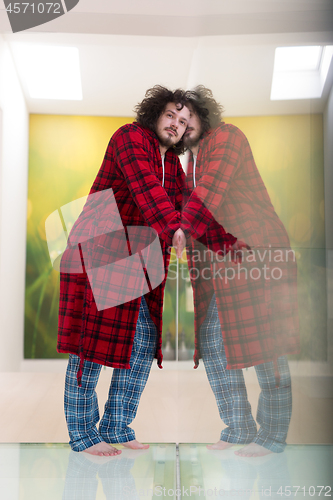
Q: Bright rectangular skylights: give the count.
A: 2